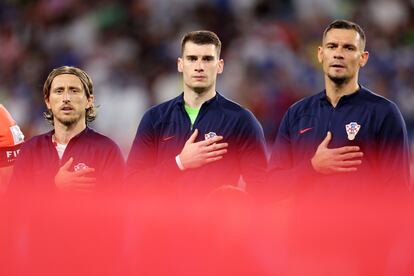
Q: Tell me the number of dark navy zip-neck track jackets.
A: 3